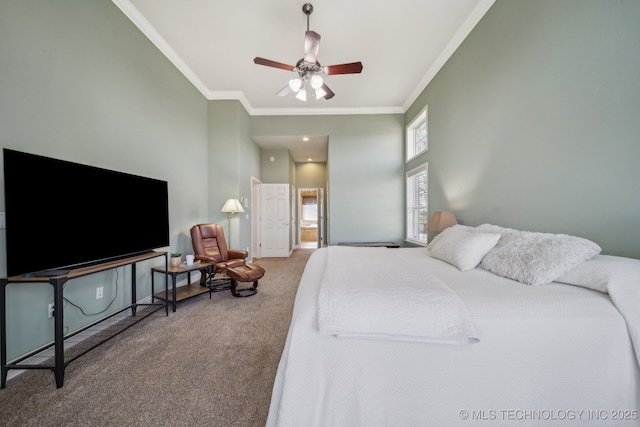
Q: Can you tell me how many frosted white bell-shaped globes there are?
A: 4